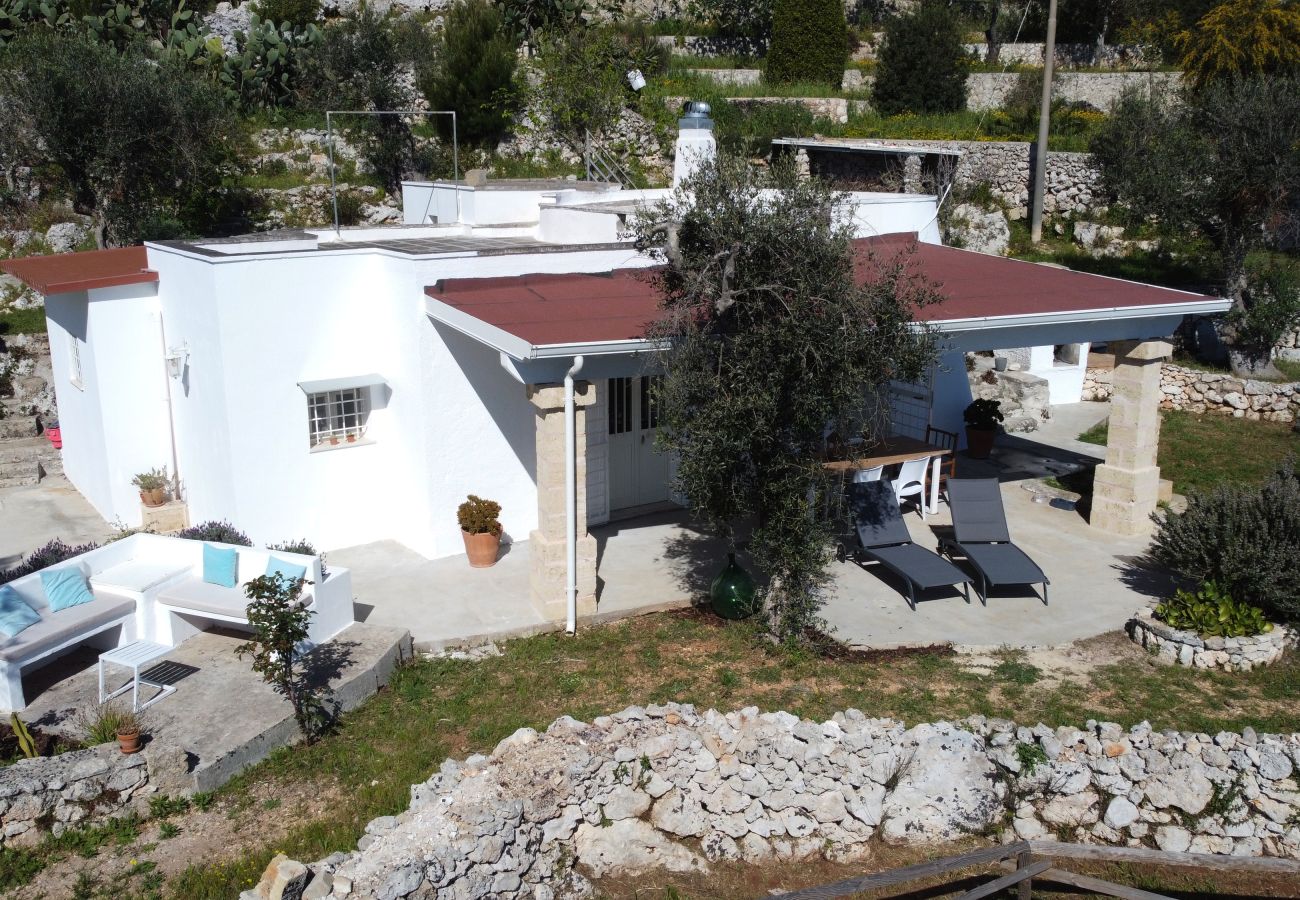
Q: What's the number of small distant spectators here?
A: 0